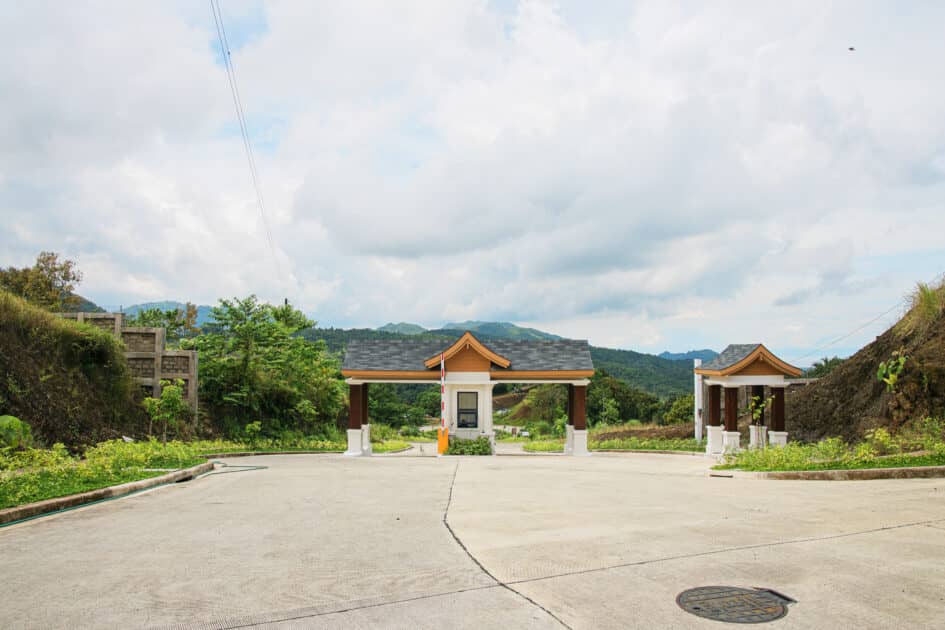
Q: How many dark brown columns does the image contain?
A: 8